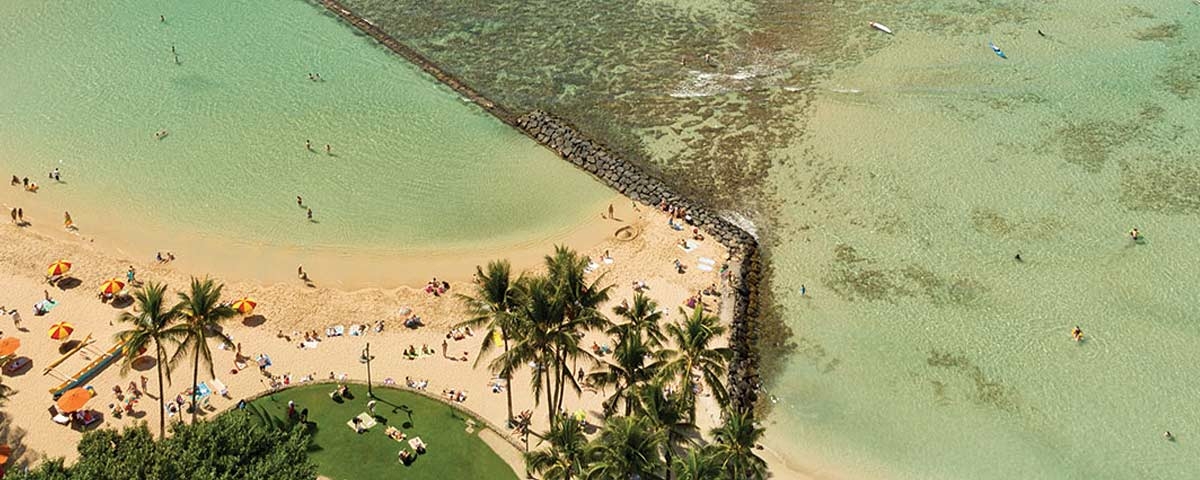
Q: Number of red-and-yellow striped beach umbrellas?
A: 4